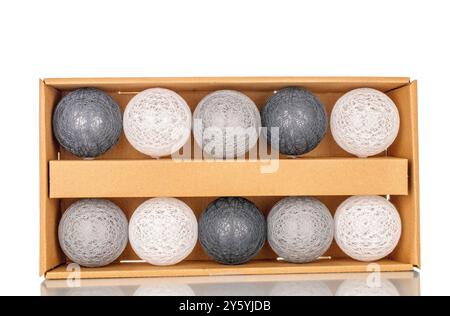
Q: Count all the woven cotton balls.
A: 10